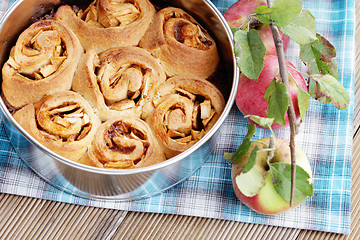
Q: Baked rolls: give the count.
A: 7